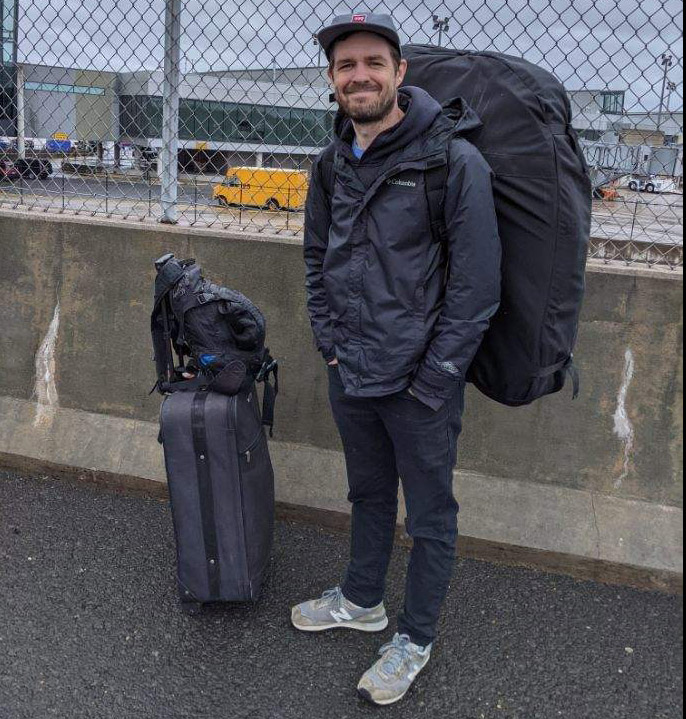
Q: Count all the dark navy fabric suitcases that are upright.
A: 1